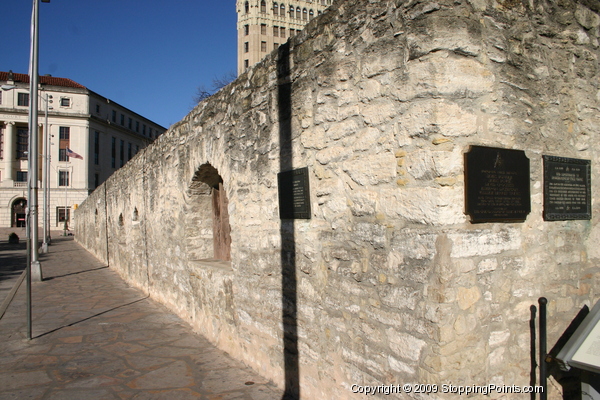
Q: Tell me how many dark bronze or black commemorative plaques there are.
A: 3